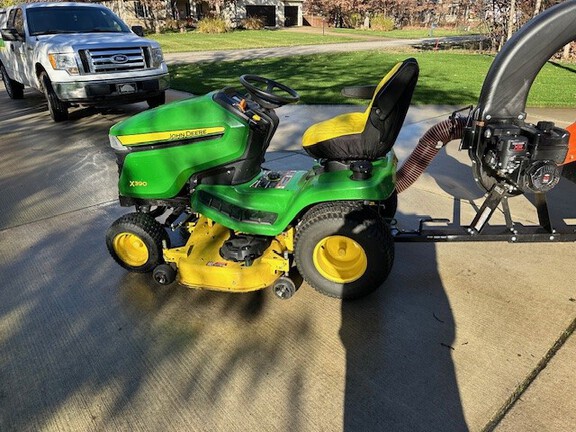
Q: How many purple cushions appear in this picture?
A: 0